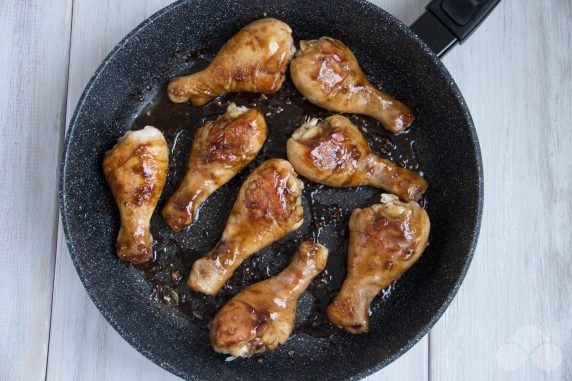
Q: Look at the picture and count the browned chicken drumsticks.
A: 8